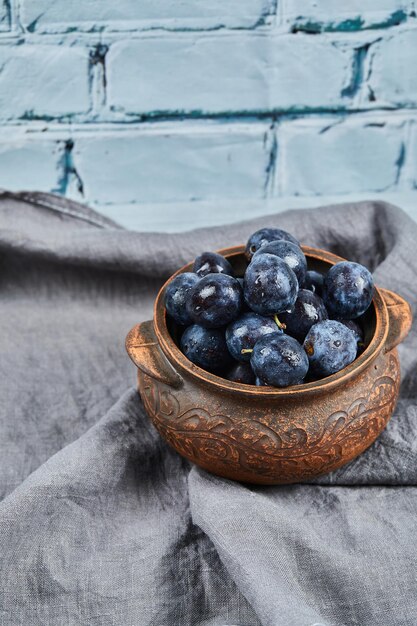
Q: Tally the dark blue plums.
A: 15